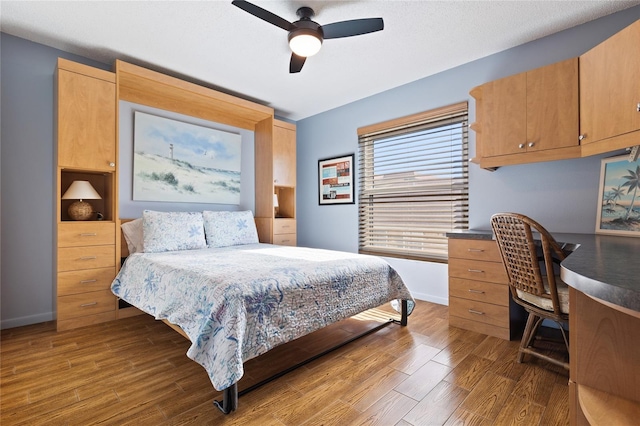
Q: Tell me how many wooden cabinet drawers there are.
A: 10